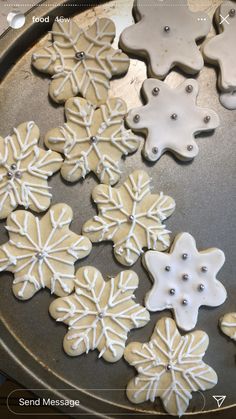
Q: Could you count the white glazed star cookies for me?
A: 4